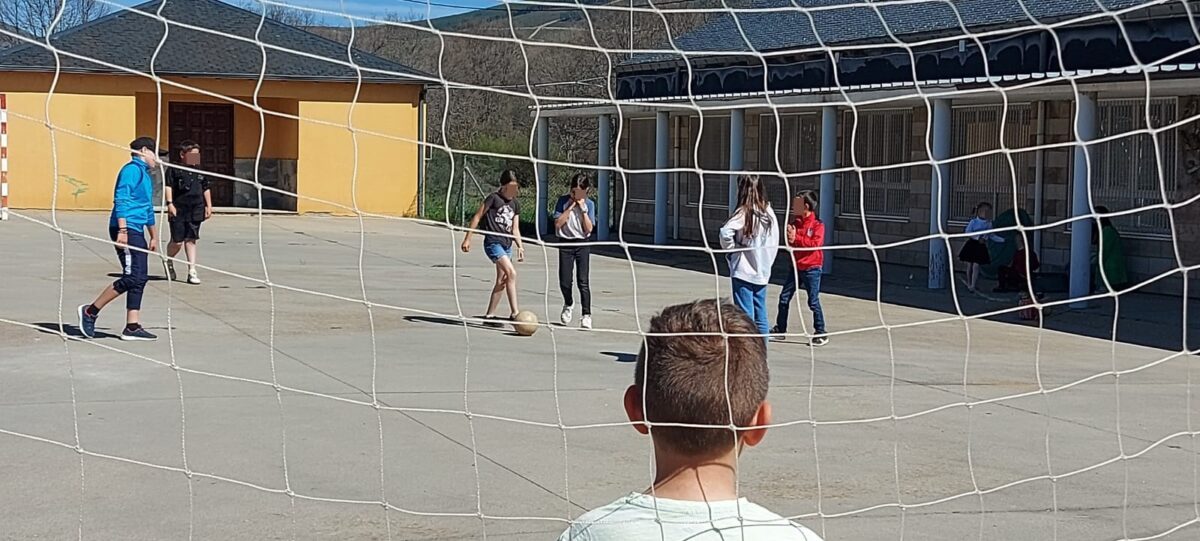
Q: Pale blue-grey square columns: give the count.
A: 7